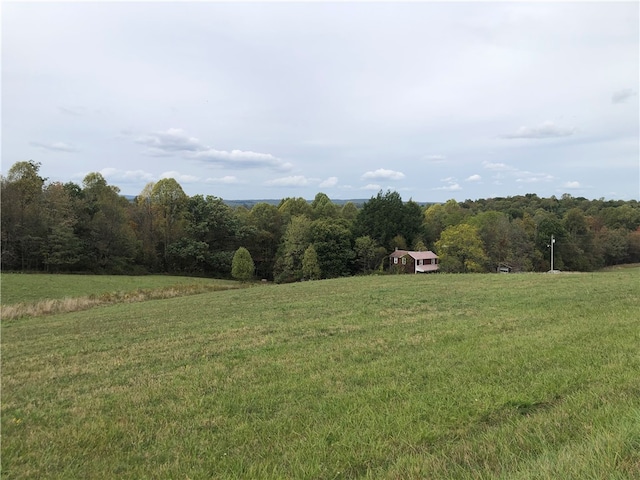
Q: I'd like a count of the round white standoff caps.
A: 0